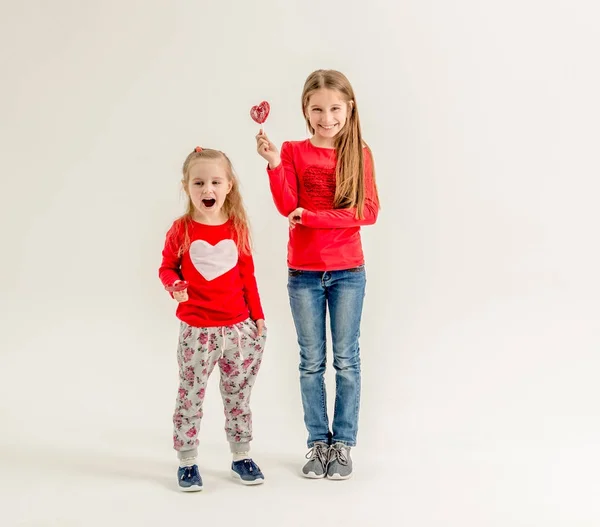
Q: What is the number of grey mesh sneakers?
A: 2